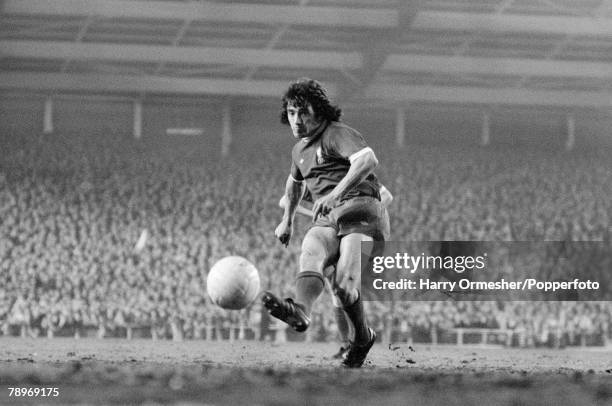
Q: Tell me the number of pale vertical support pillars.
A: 6